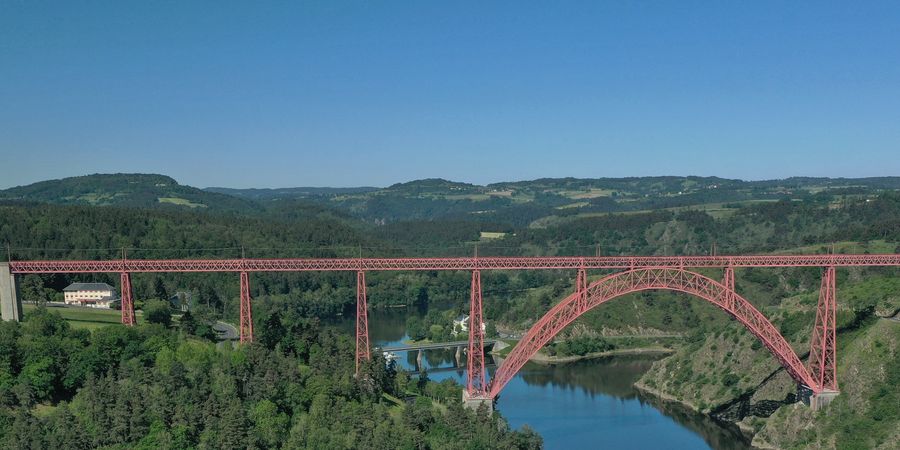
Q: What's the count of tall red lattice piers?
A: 5